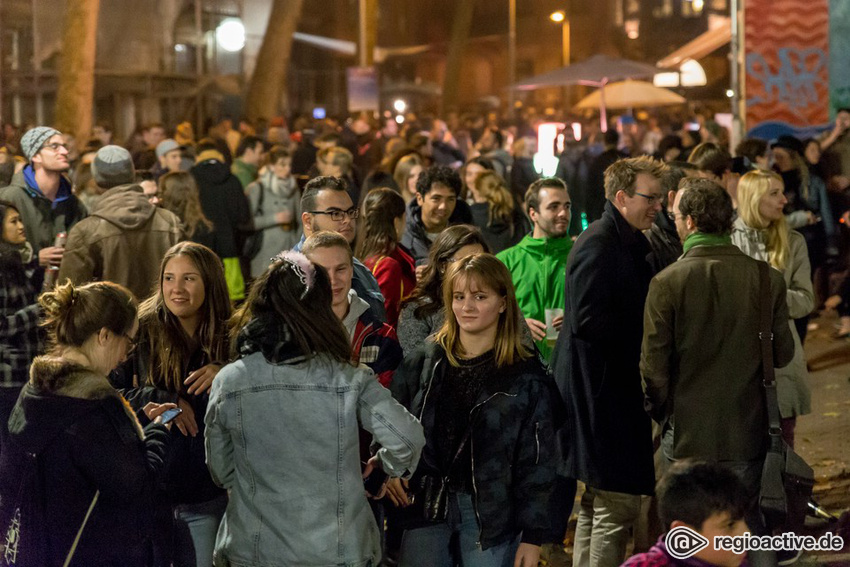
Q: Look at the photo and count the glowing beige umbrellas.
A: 1